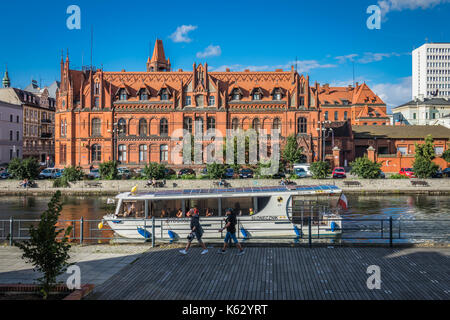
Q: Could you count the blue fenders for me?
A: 5